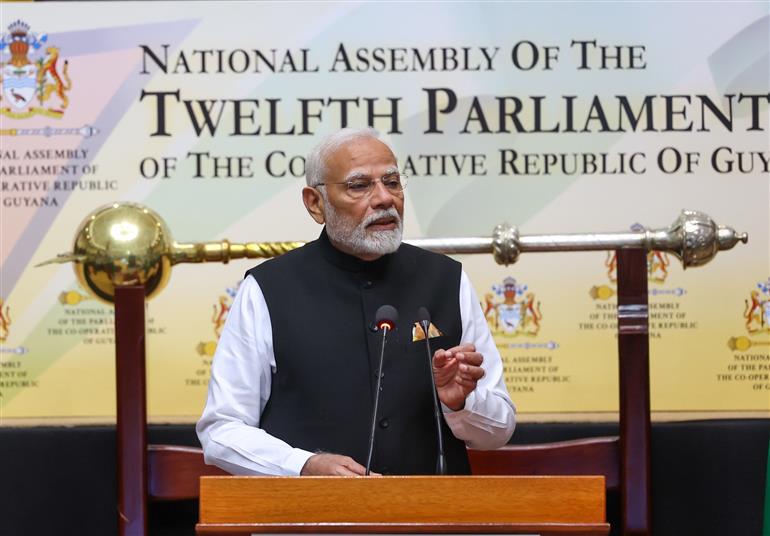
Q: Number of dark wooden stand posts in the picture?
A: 2